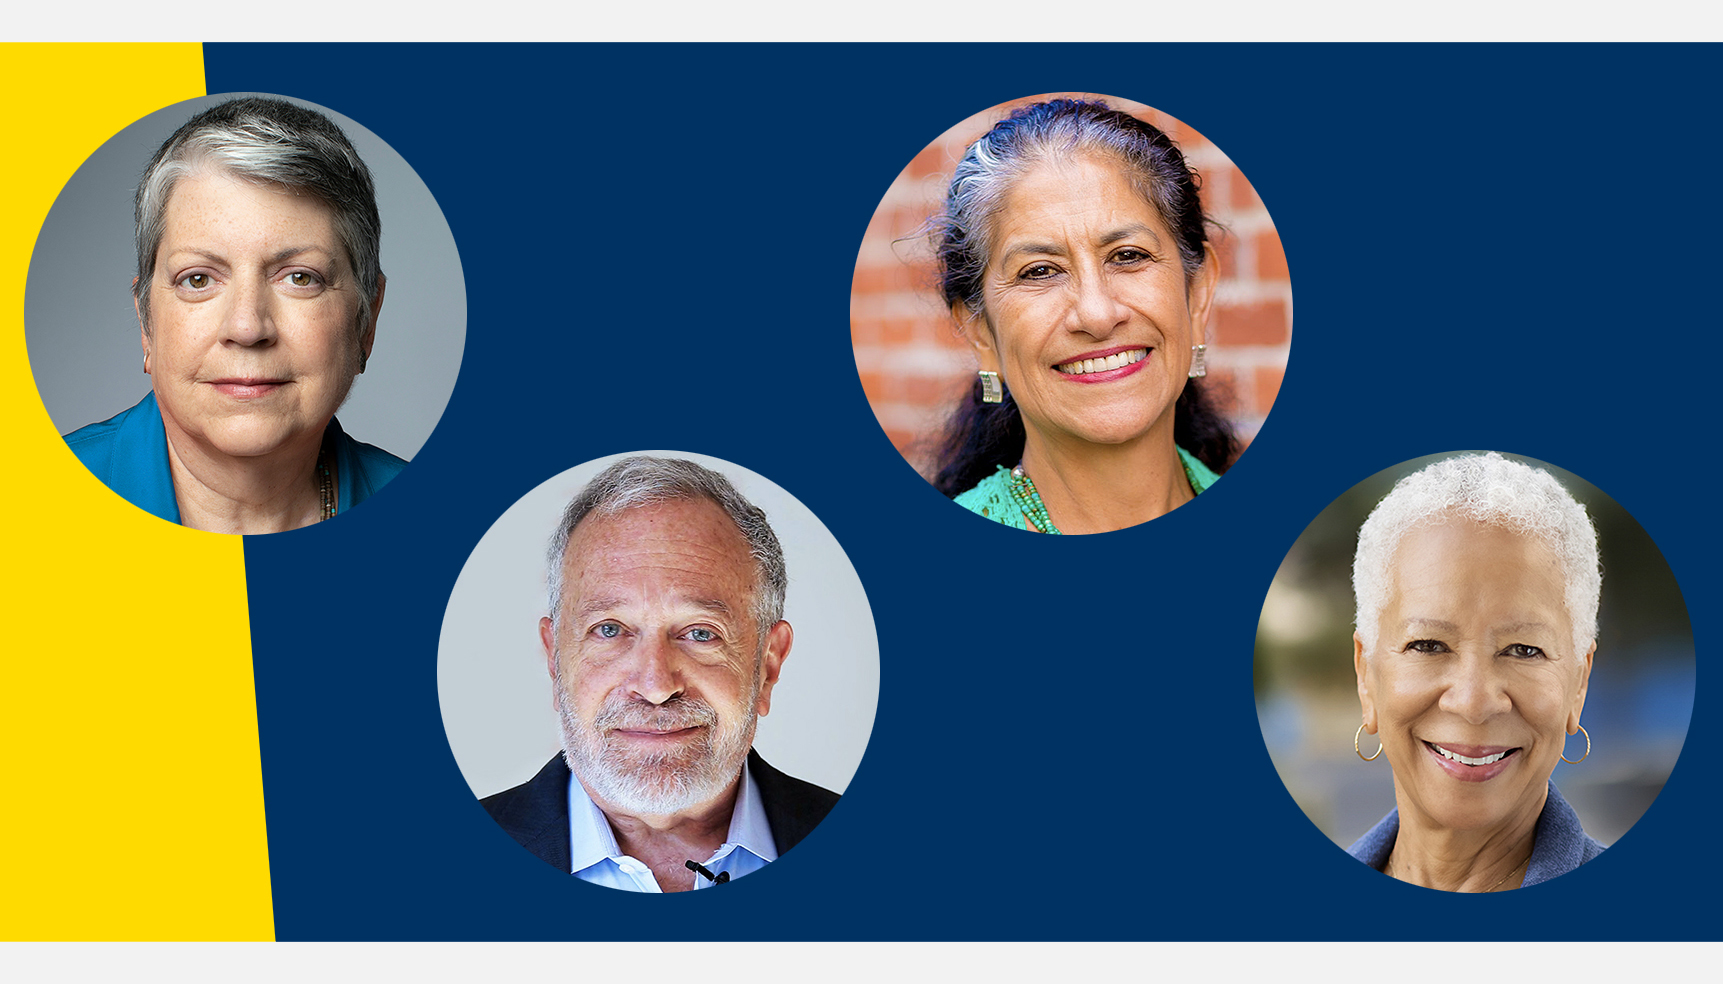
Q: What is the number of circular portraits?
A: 4